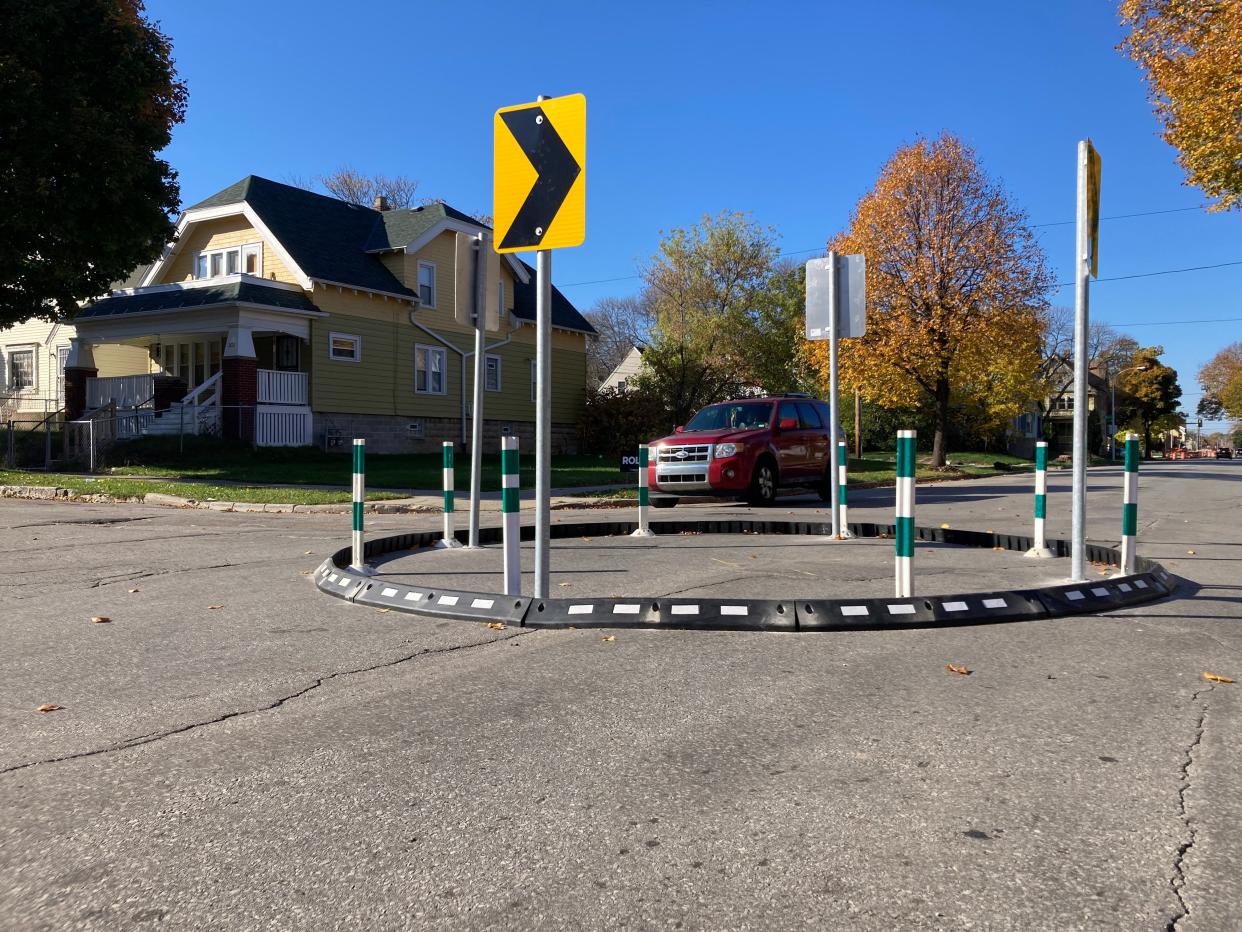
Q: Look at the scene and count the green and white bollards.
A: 8